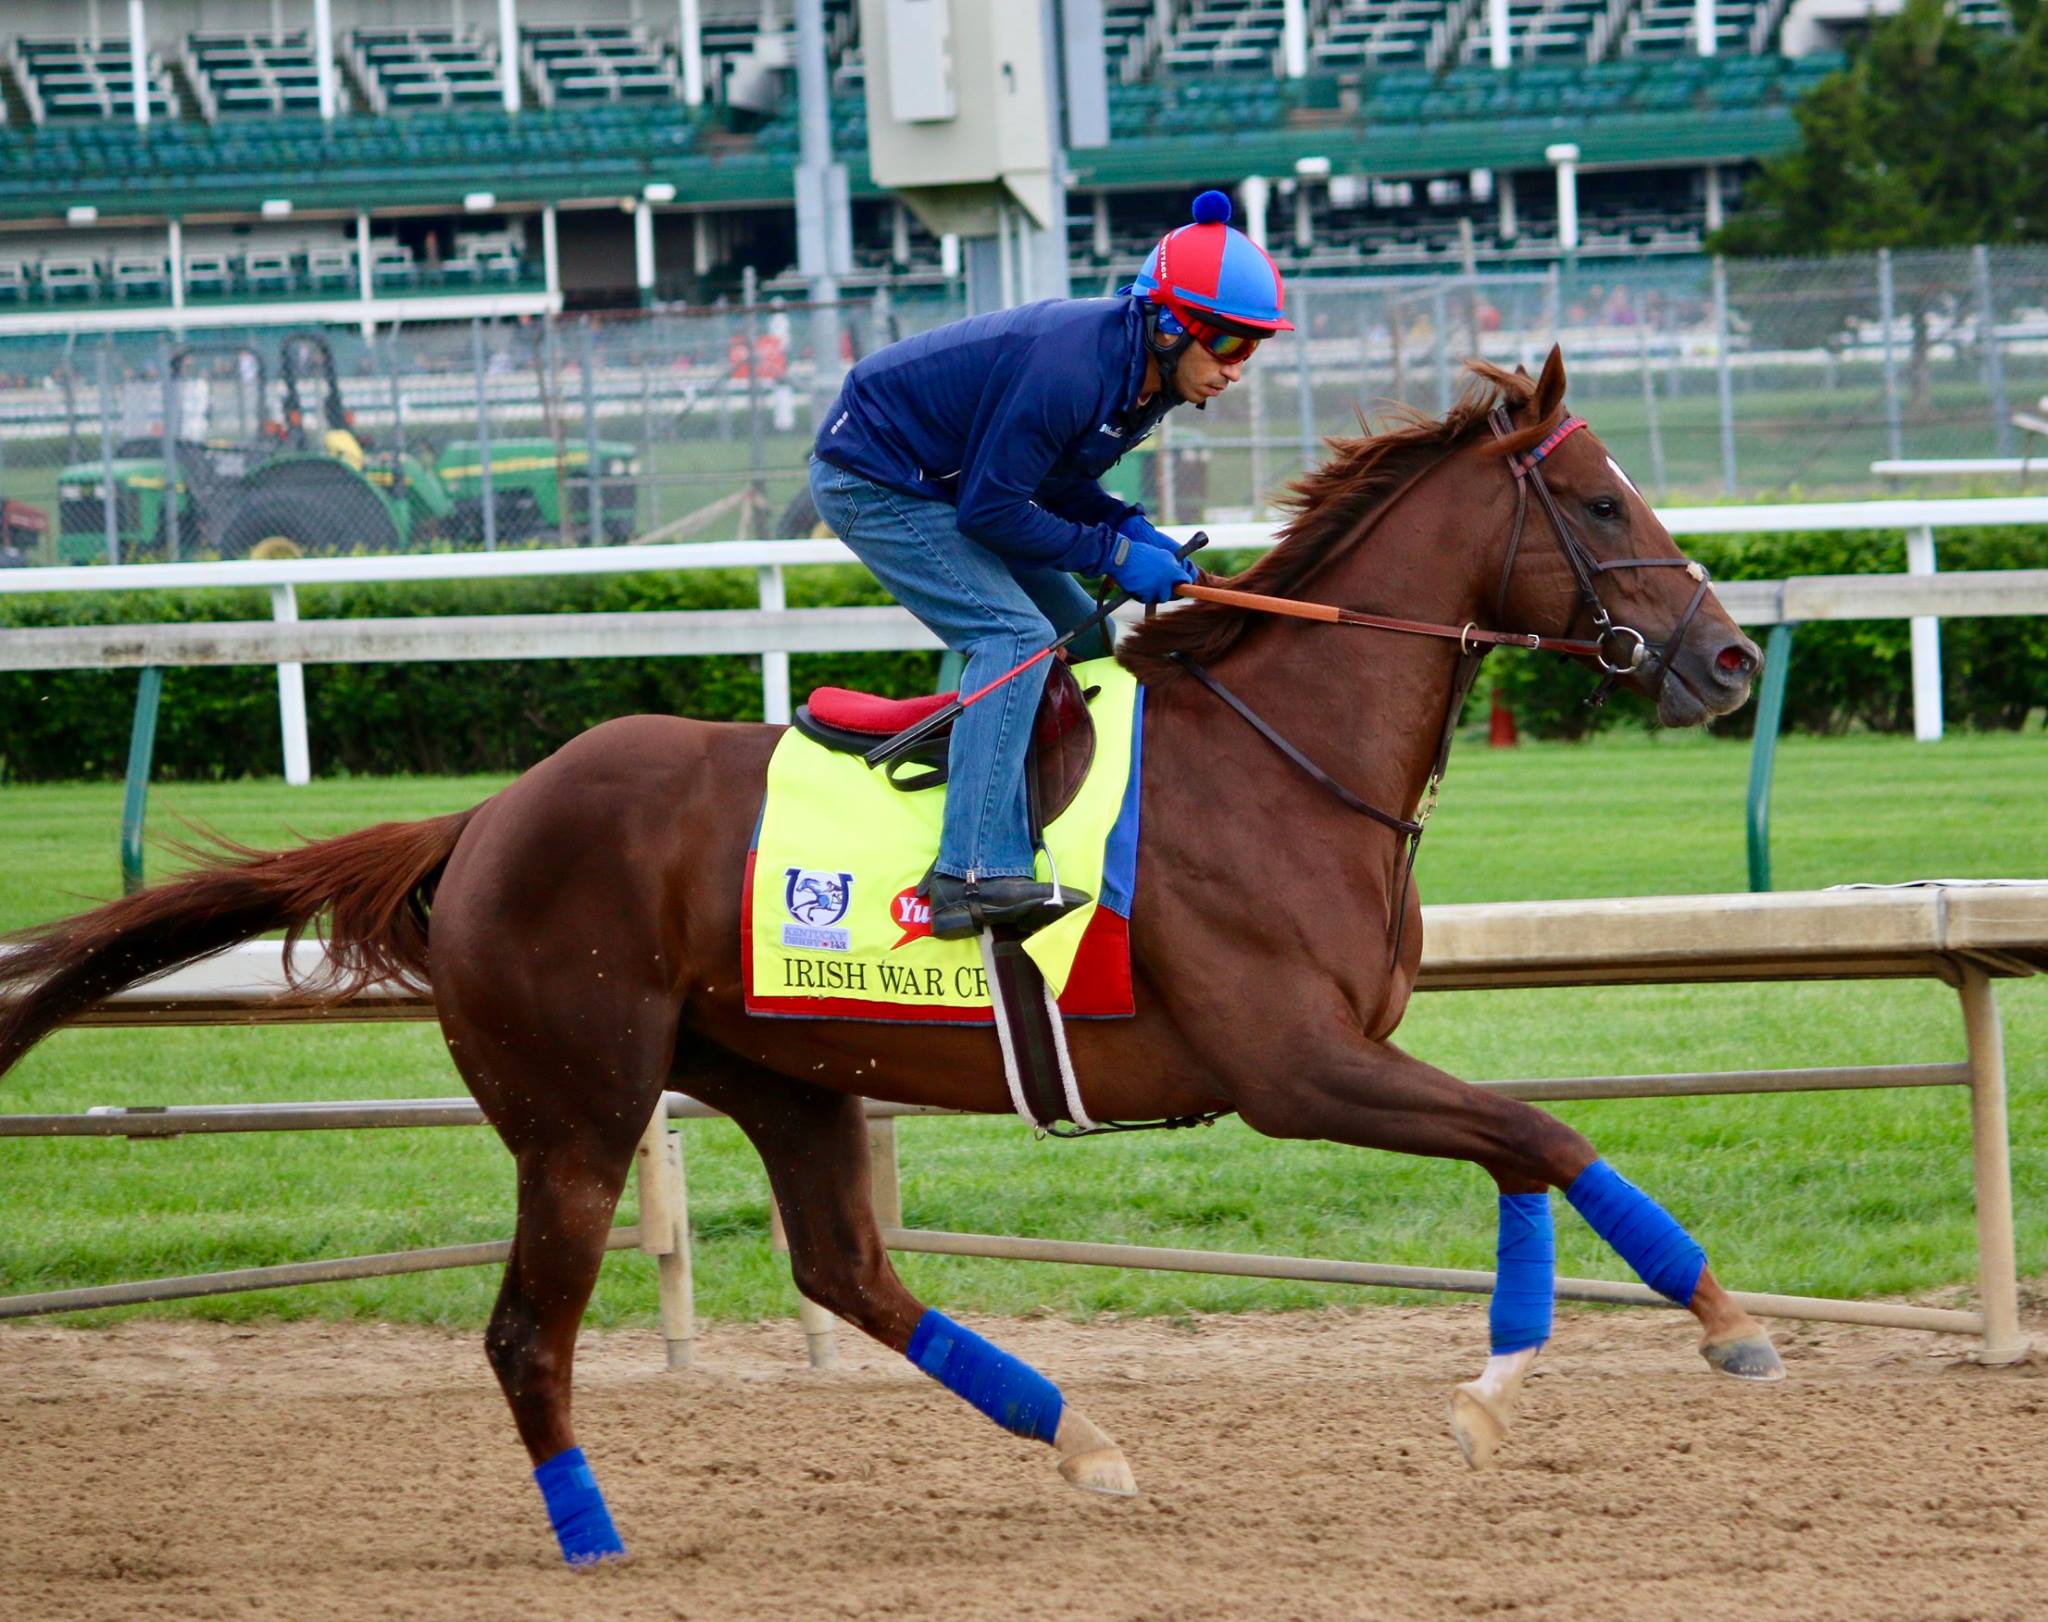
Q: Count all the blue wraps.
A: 4